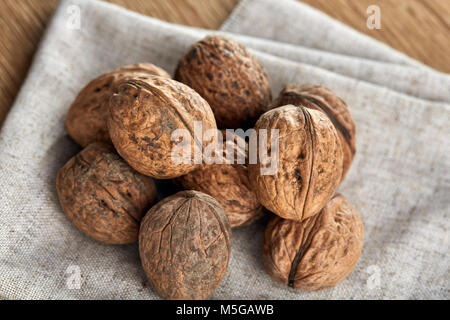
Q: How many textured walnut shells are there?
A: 9